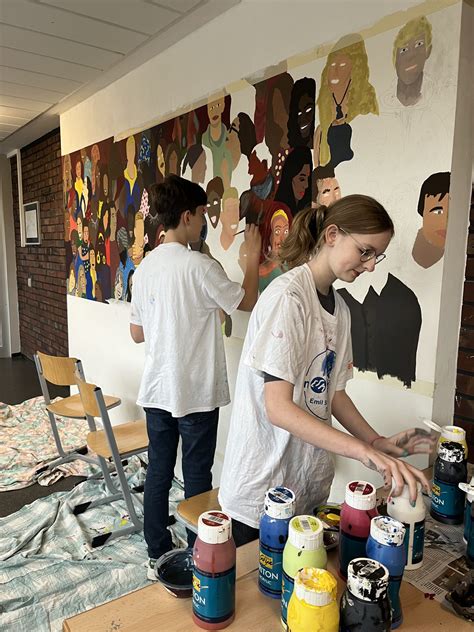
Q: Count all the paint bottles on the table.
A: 11